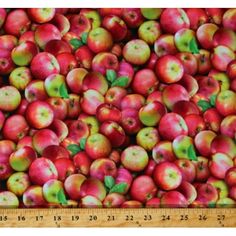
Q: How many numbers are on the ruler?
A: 13